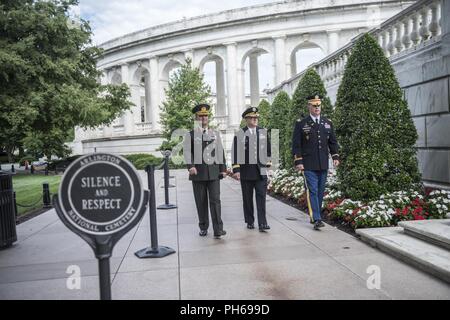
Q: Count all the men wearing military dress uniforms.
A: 3